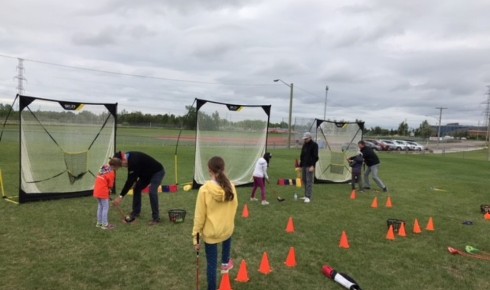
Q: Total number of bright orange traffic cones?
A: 15